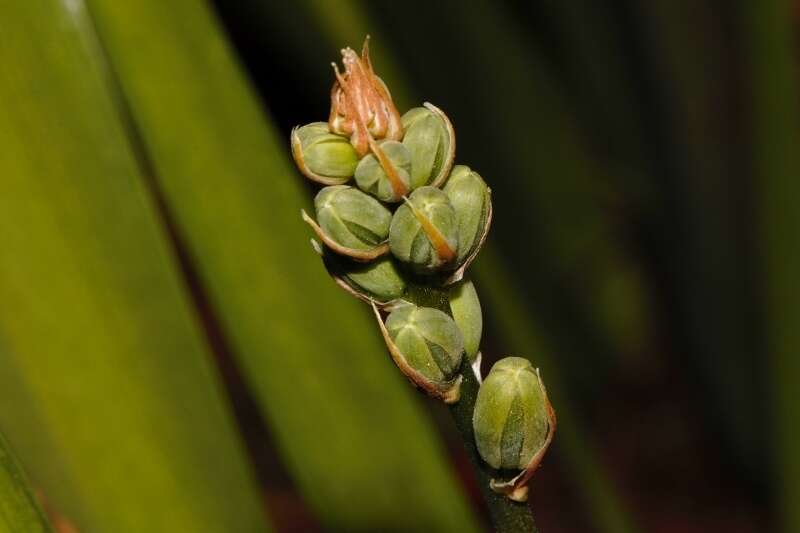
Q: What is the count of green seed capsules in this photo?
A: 10